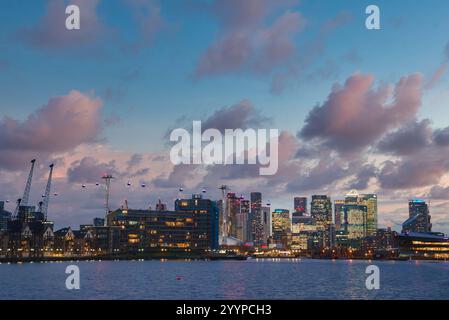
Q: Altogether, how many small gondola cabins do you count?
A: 11